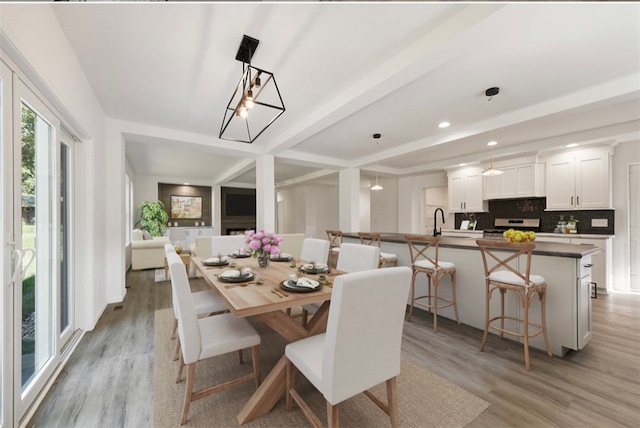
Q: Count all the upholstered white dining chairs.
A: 6